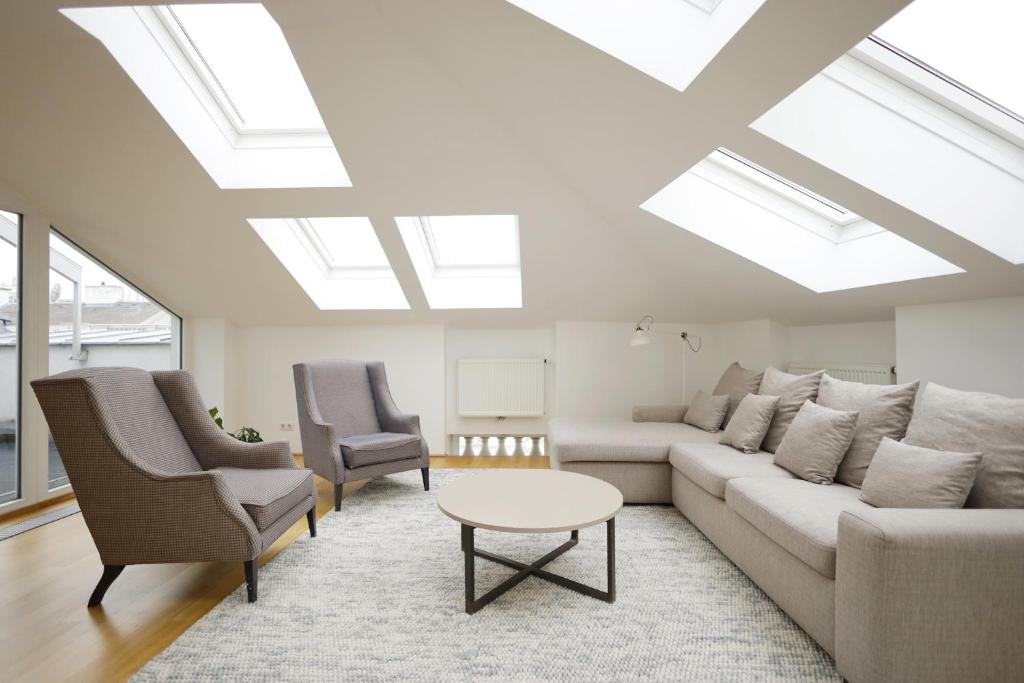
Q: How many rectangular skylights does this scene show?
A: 6